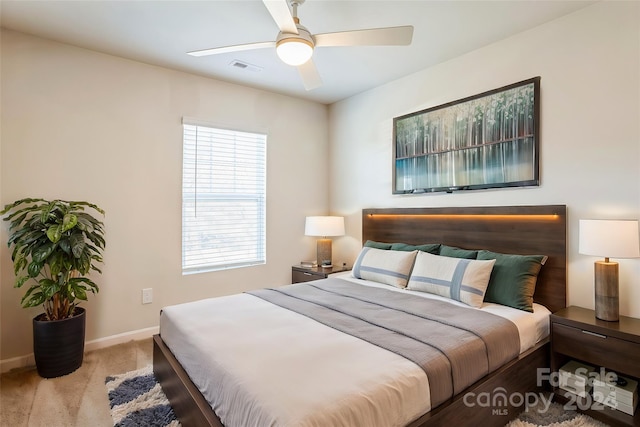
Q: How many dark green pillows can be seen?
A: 4